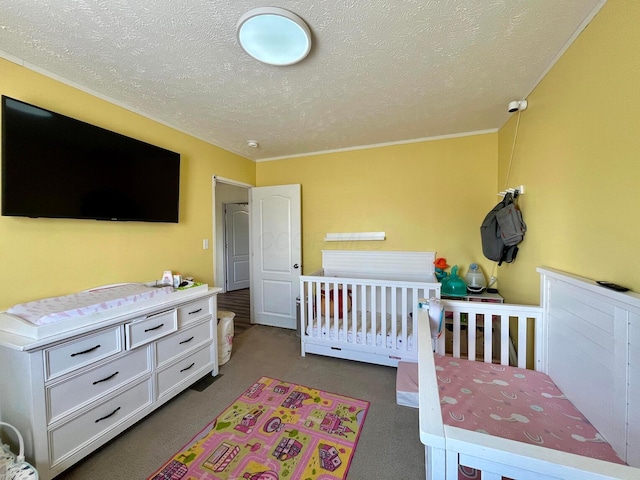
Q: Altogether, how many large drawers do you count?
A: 4